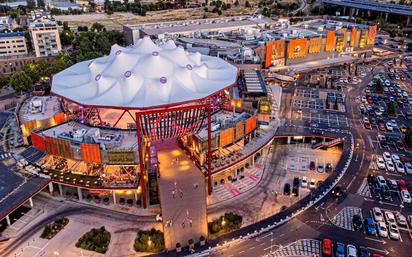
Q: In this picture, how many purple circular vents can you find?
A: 6